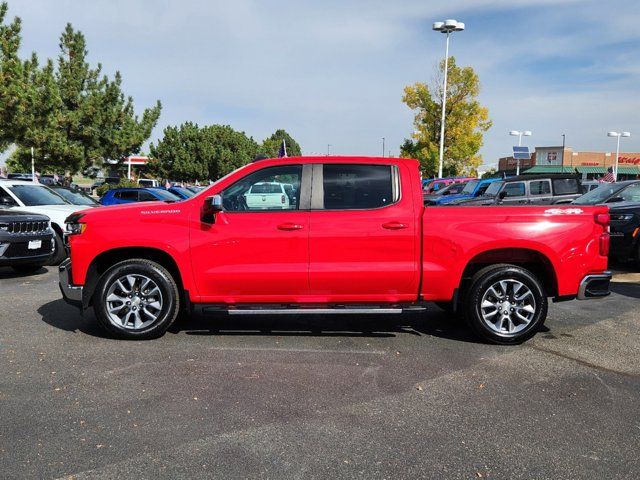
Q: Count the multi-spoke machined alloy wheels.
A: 2